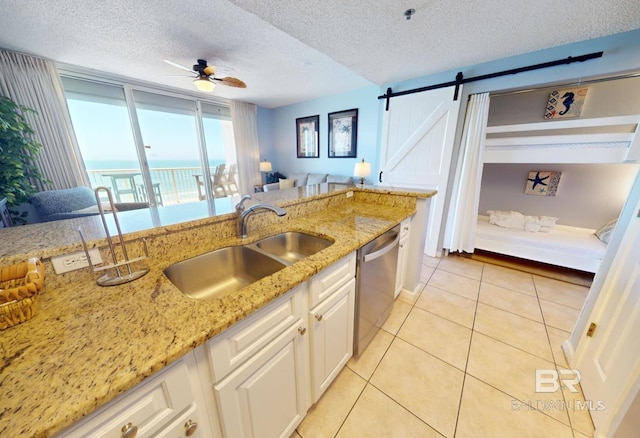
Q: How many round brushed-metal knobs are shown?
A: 6